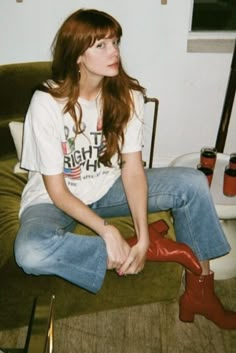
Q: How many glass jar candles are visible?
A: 4